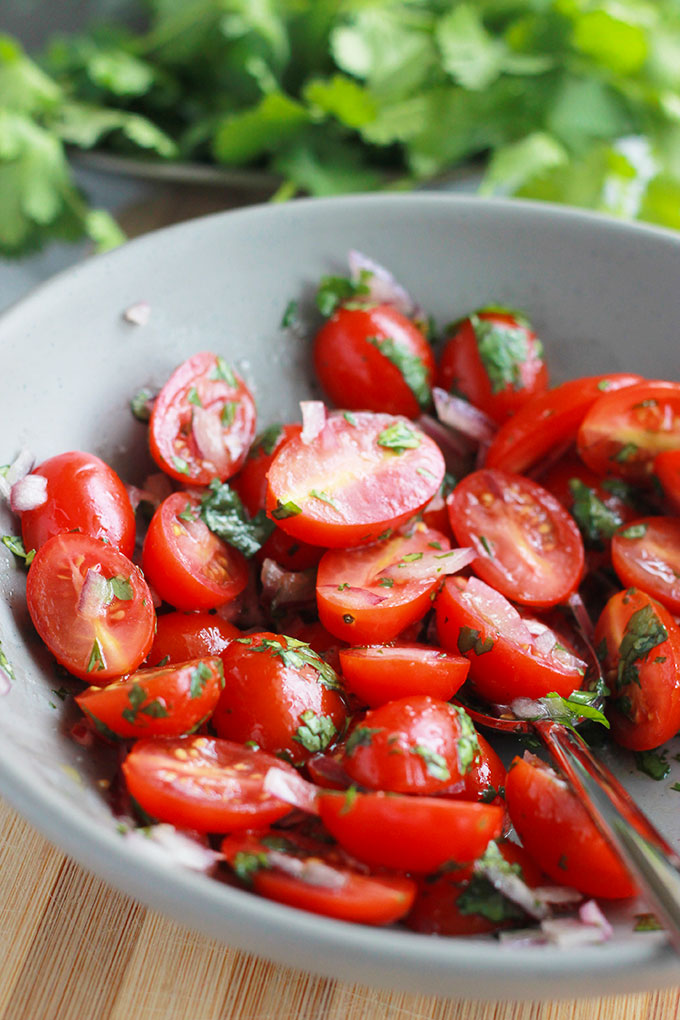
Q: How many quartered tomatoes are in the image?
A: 0